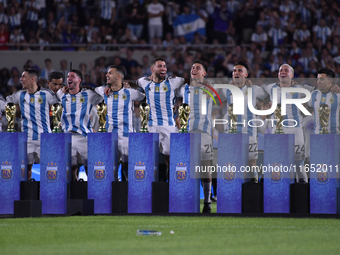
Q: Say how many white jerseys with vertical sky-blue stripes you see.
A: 8